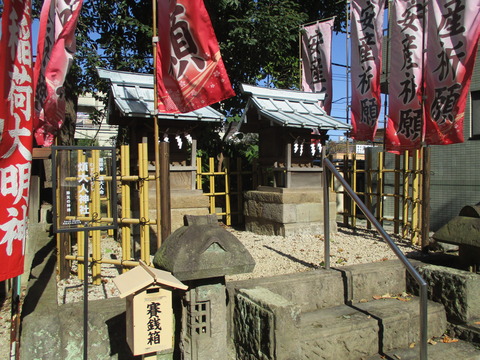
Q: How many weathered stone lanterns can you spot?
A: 2